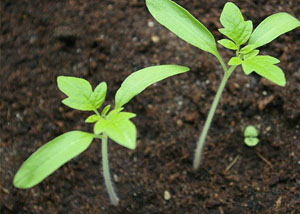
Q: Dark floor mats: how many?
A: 0